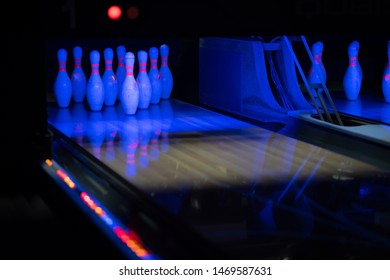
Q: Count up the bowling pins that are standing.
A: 12